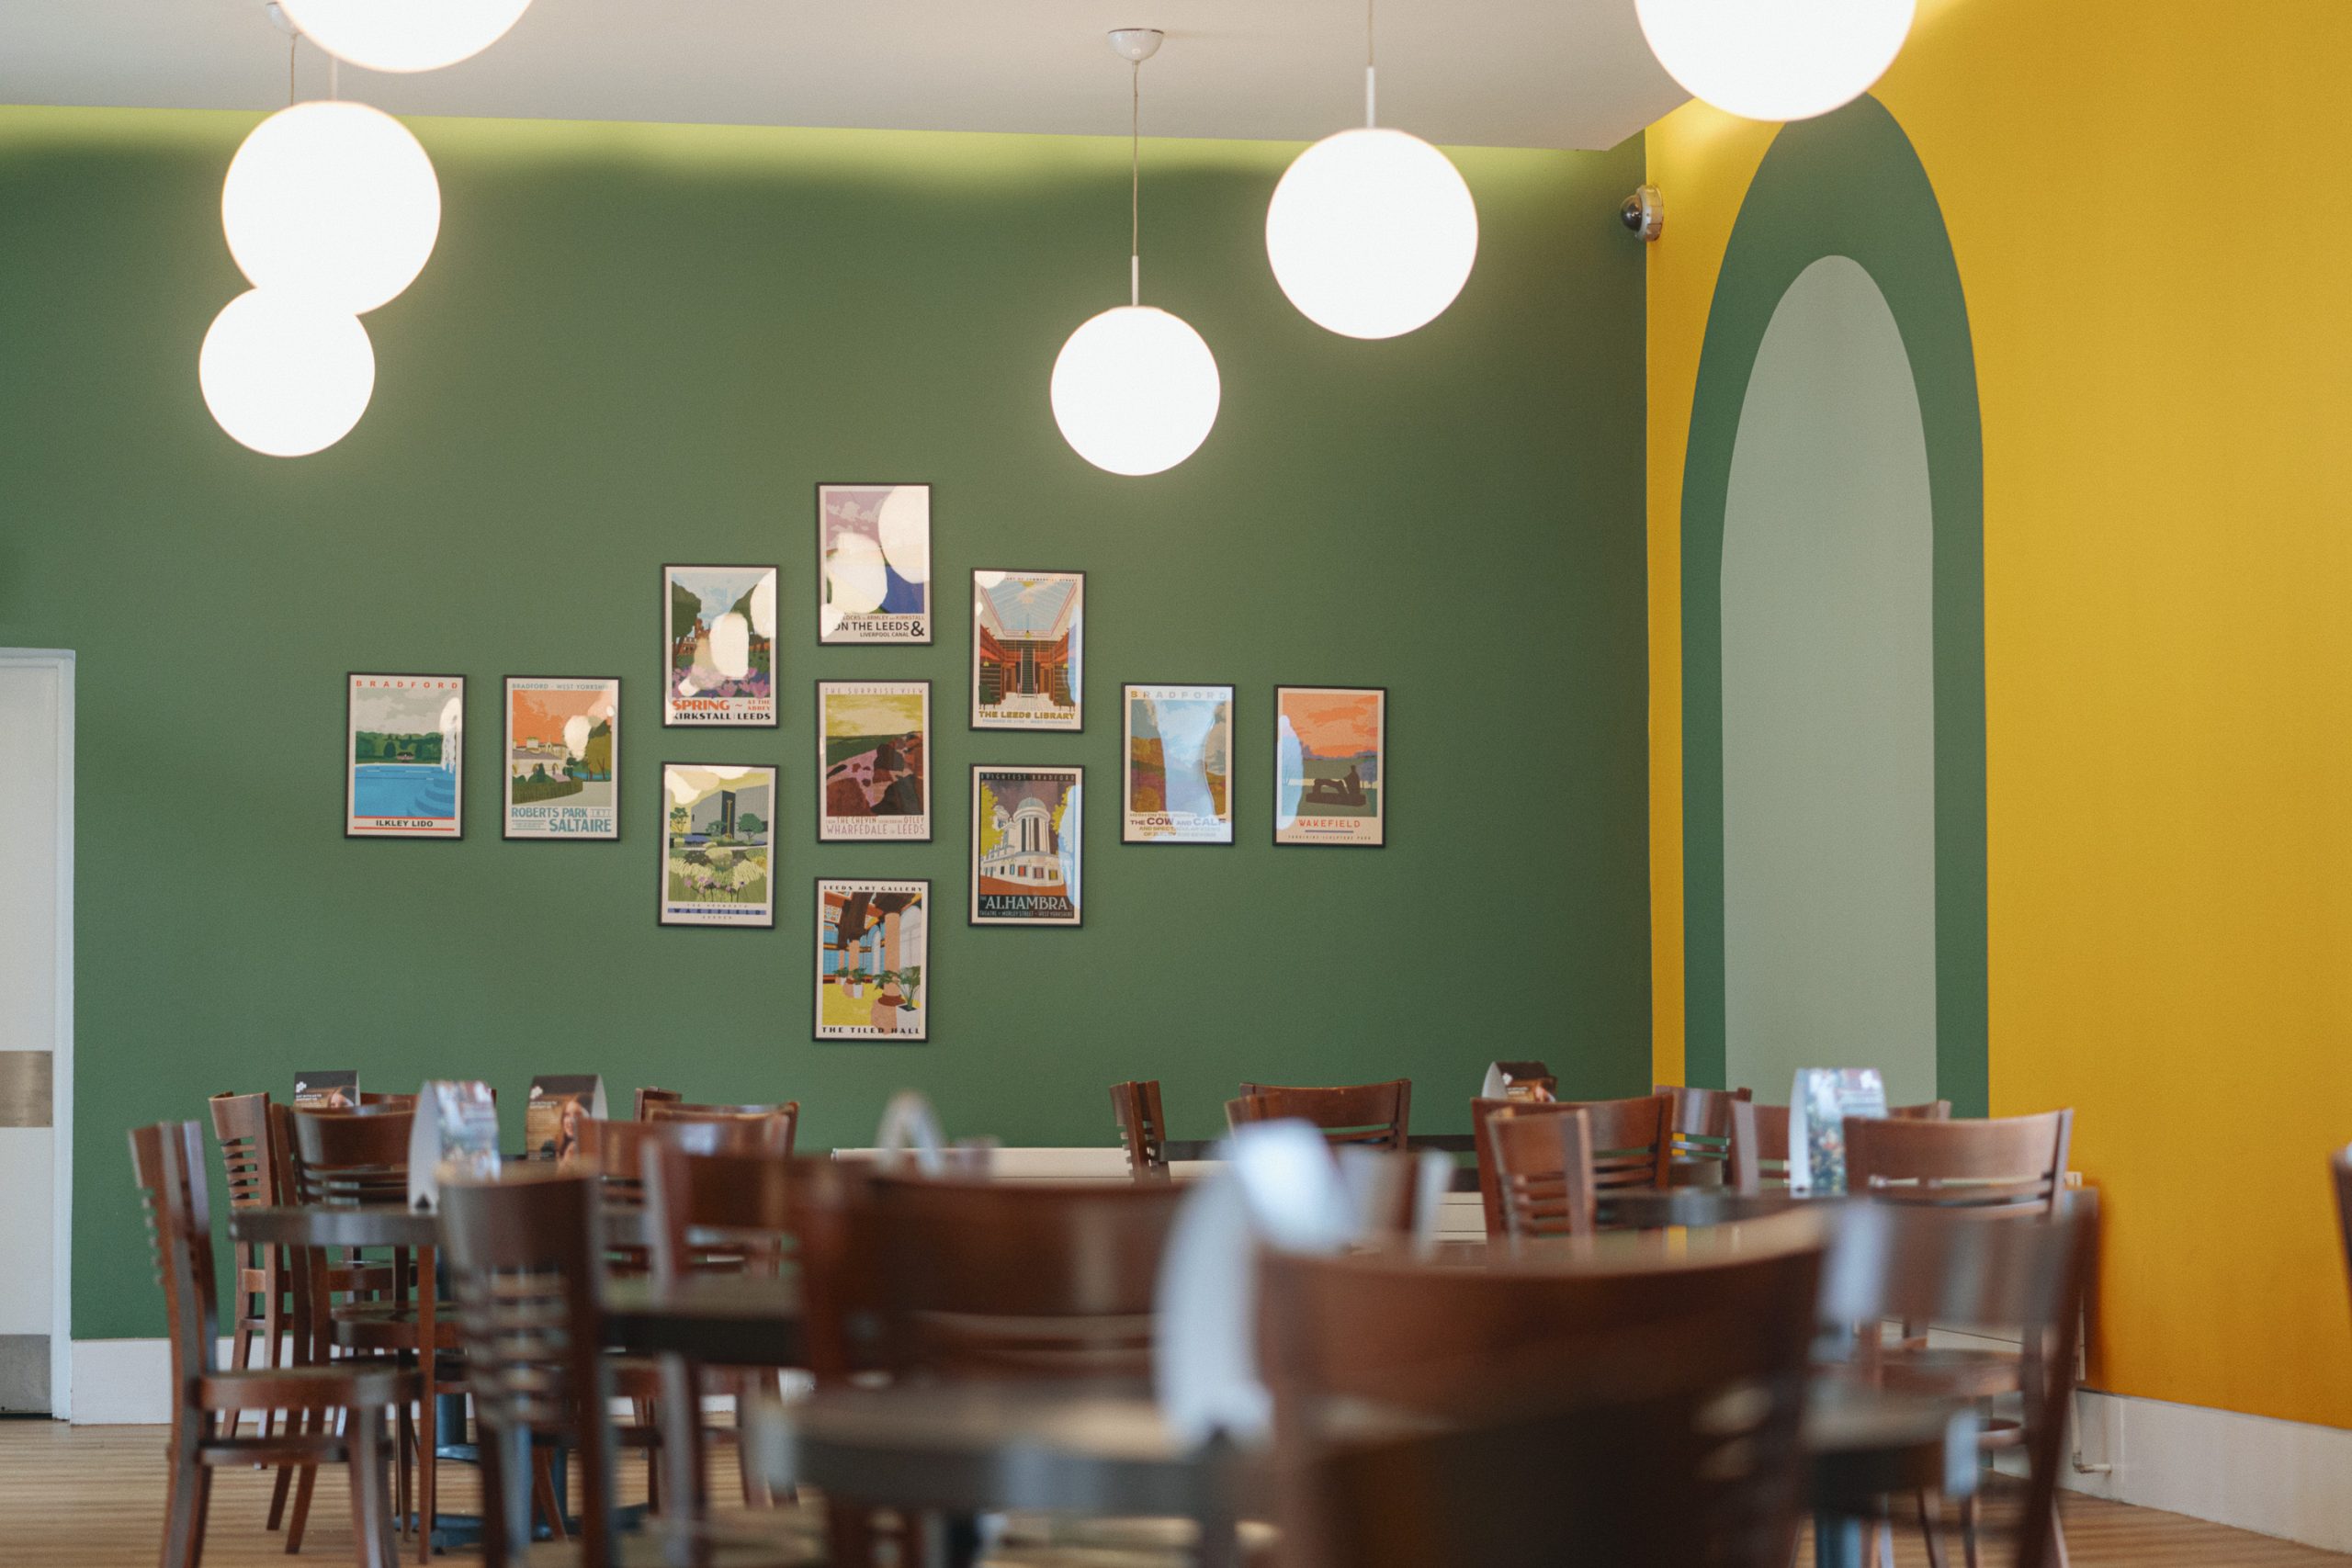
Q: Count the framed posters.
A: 11